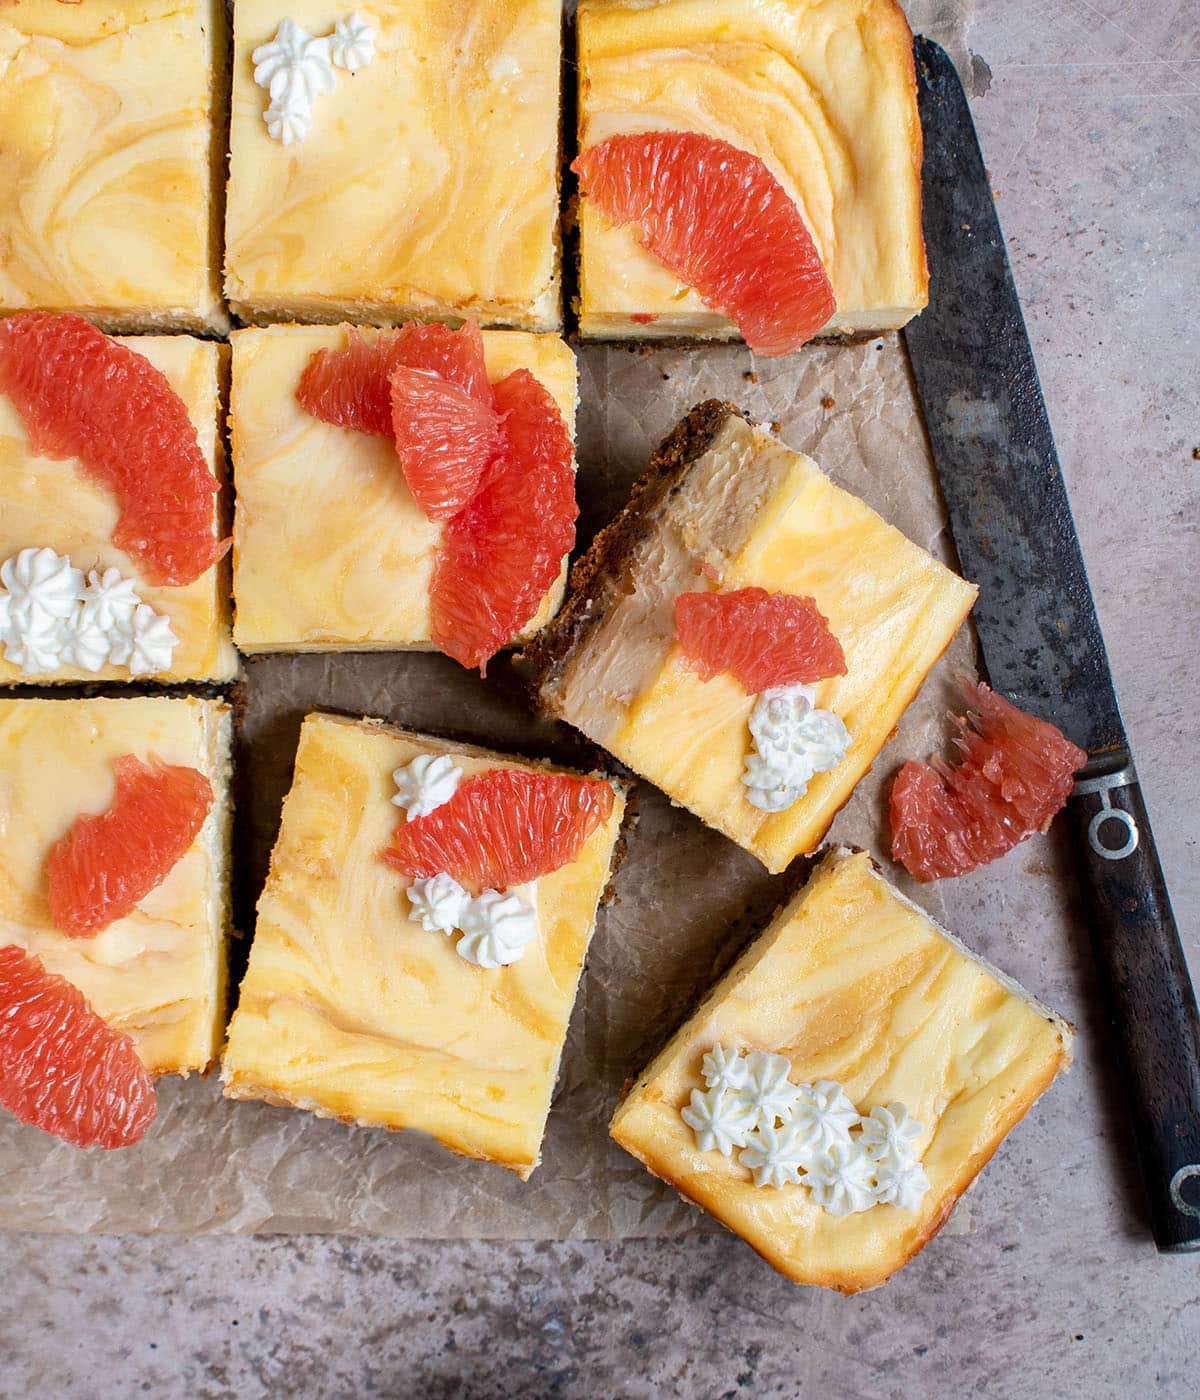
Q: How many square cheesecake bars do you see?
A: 9